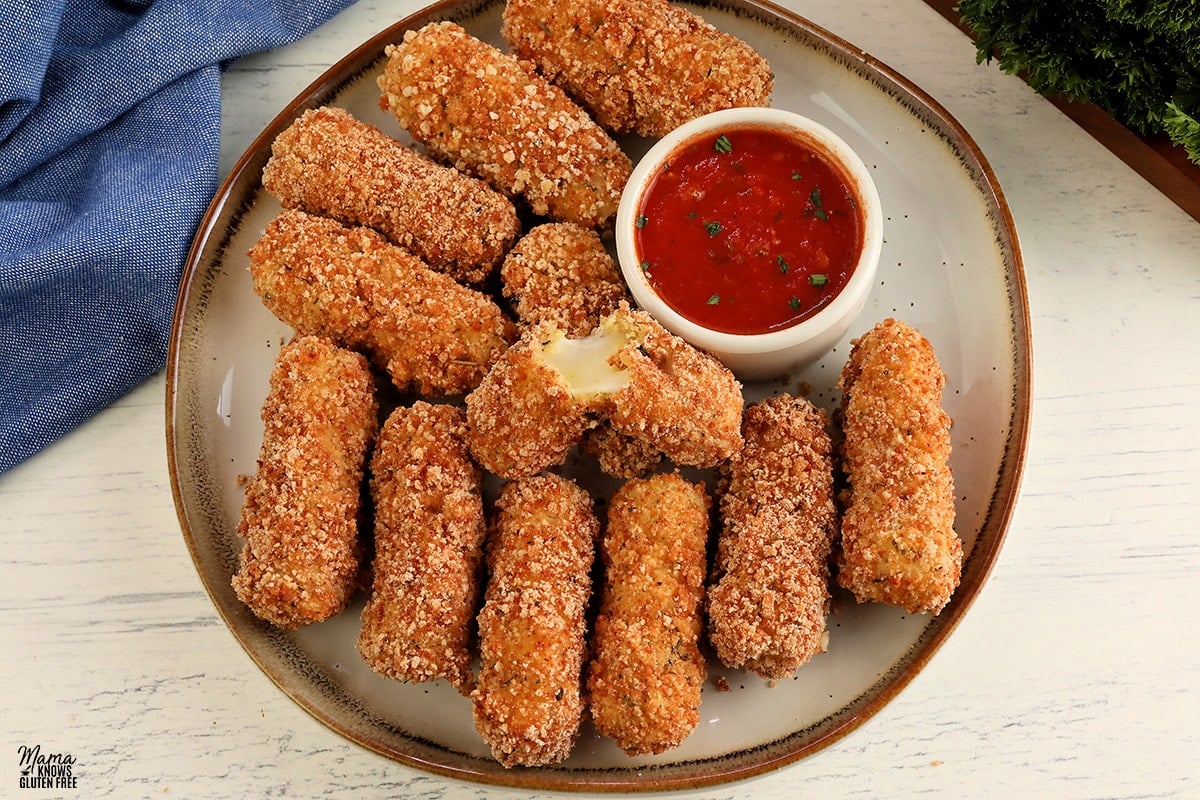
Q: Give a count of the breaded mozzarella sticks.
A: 12